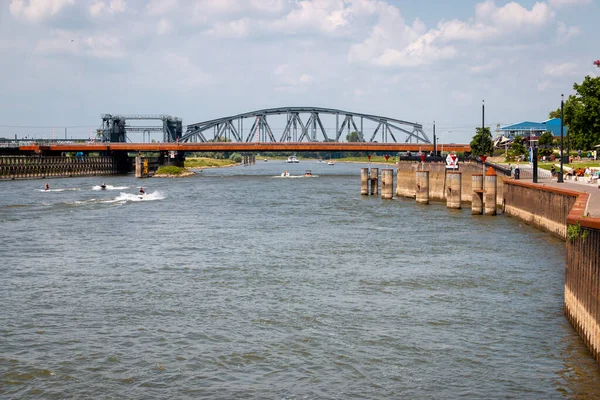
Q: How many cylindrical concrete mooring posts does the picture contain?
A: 7